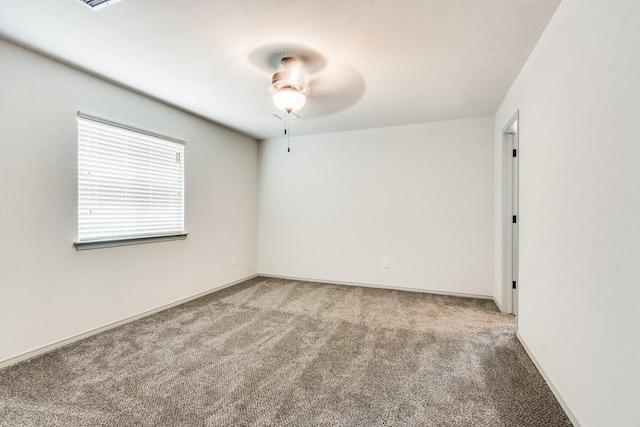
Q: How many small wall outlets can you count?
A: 3